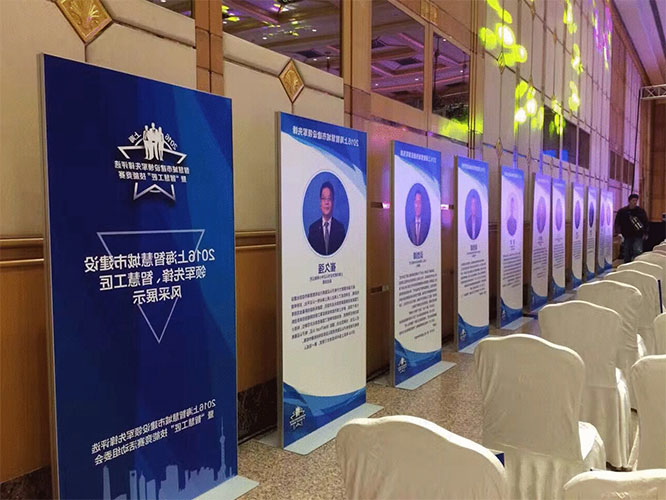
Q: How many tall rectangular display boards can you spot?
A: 11